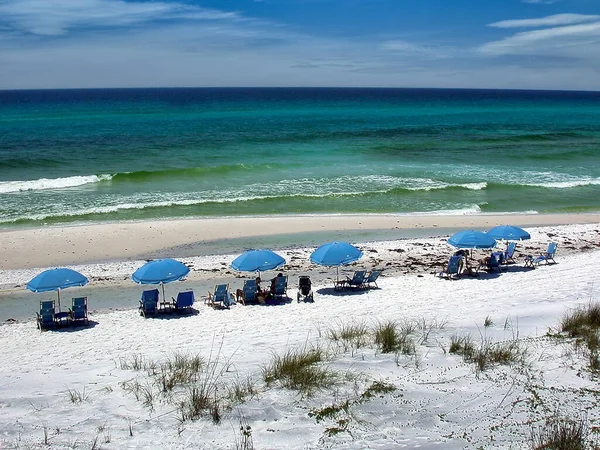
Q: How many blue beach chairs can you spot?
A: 13